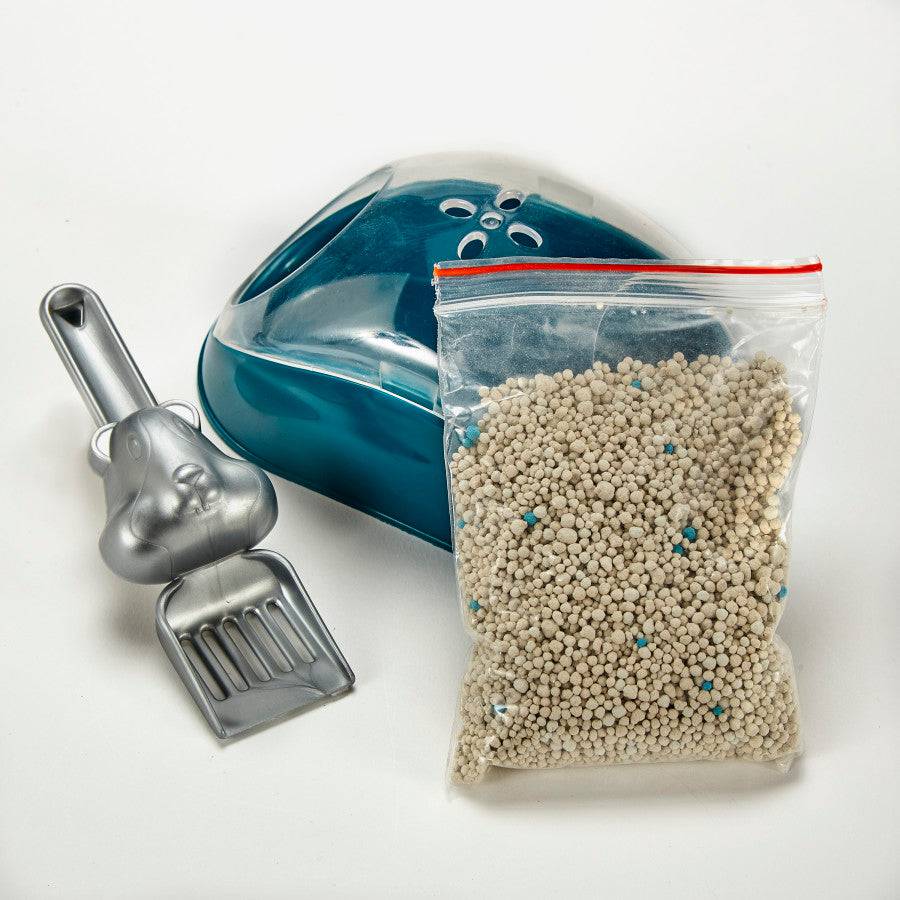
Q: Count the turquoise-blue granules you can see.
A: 14